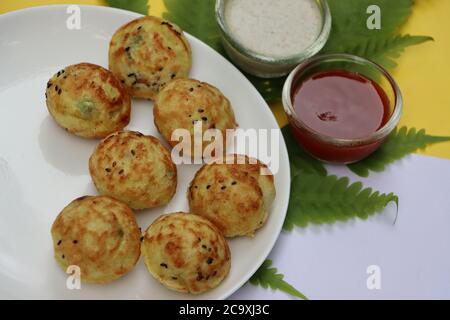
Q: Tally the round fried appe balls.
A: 7